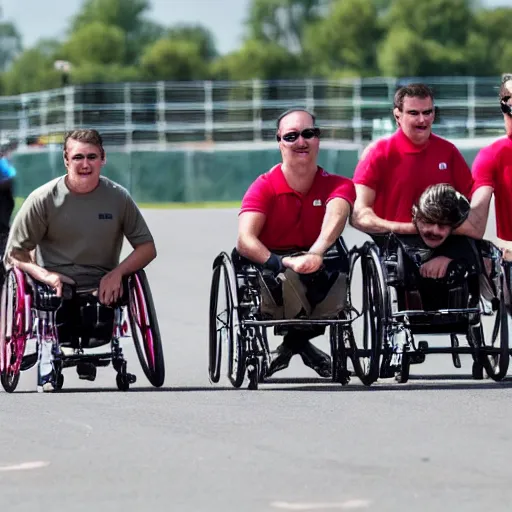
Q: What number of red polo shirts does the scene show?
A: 3